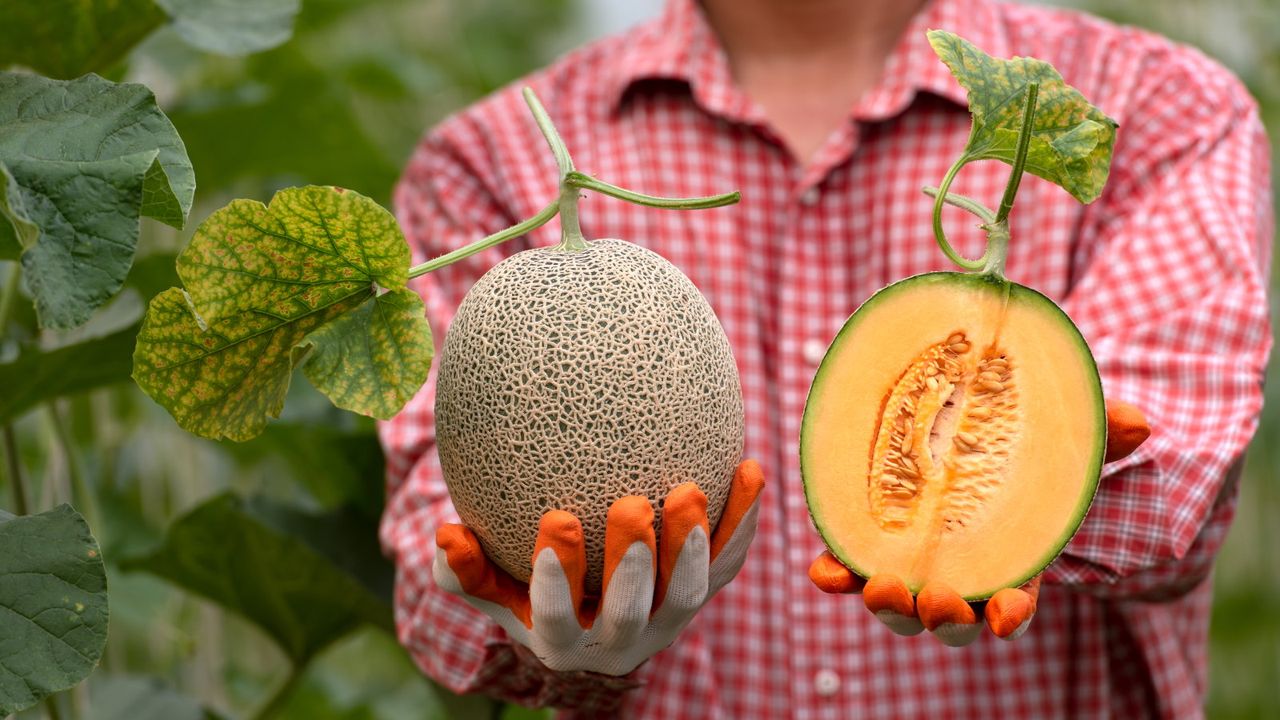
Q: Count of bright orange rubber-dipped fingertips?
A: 10